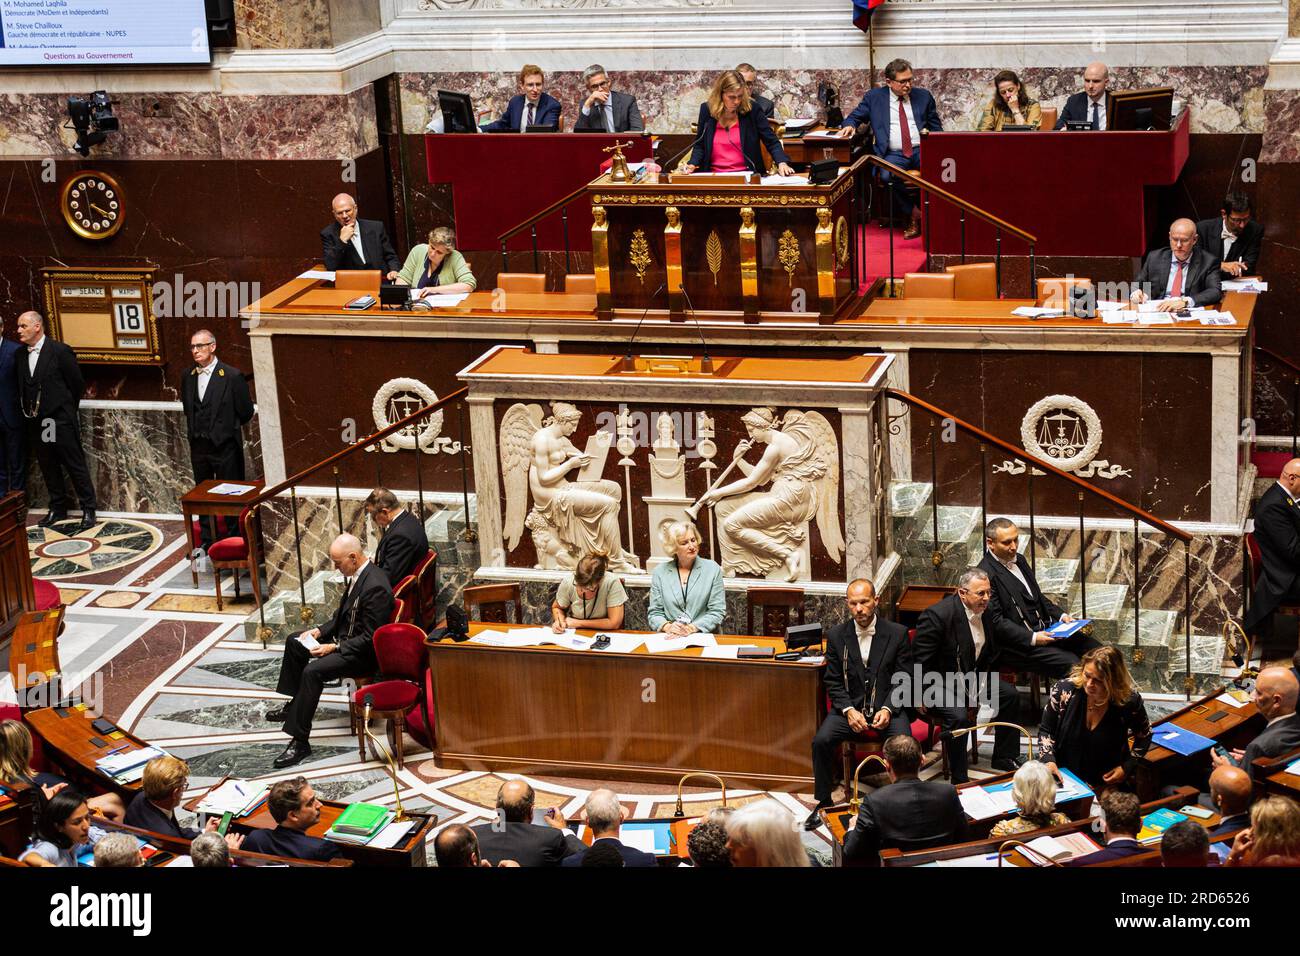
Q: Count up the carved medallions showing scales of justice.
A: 2